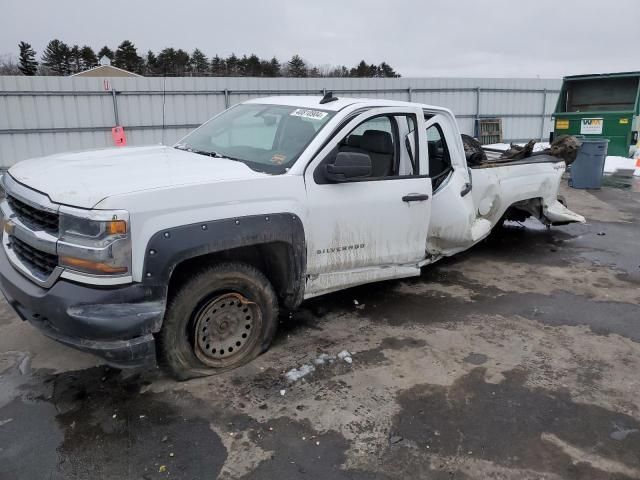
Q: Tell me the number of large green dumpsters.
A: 1